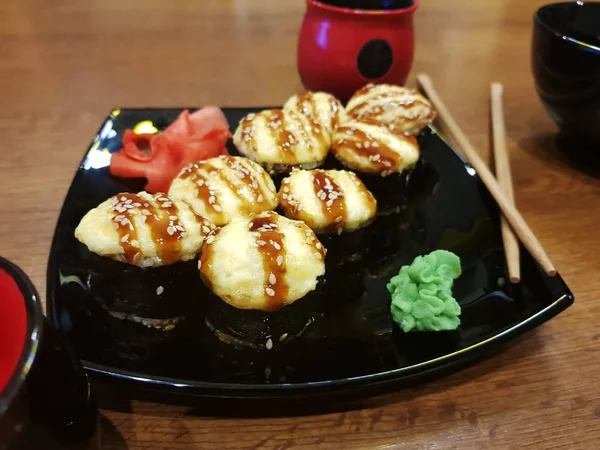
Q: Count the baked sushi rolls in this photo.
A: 8